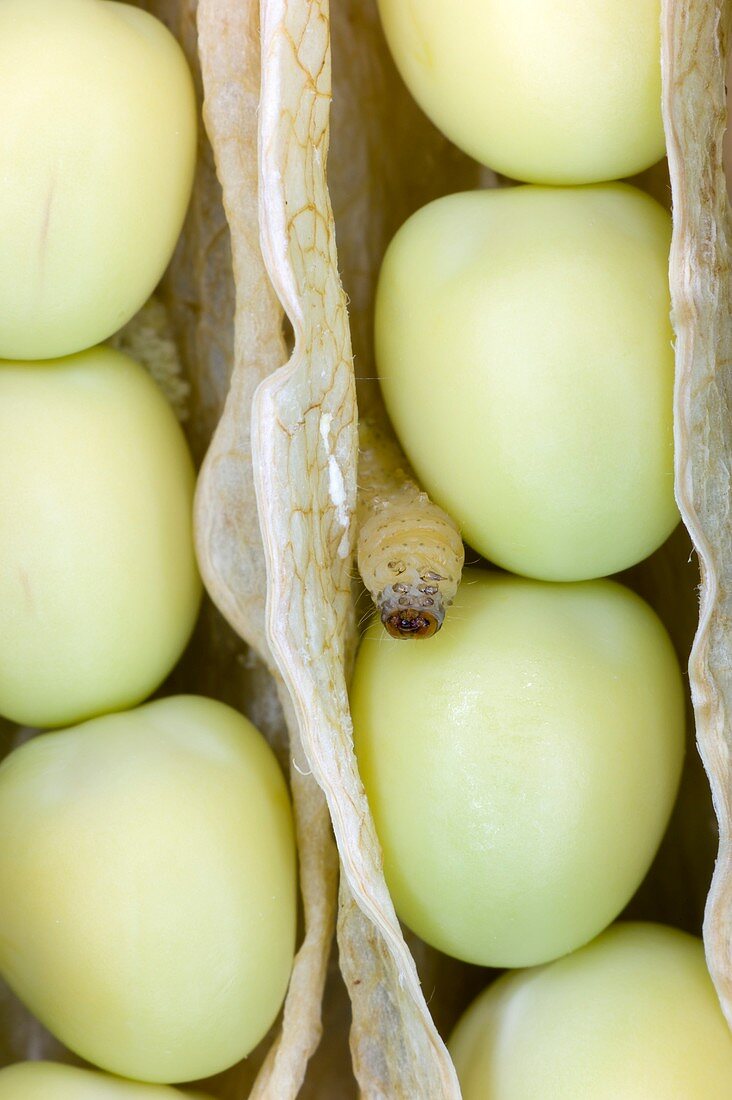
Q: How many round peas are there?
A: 8